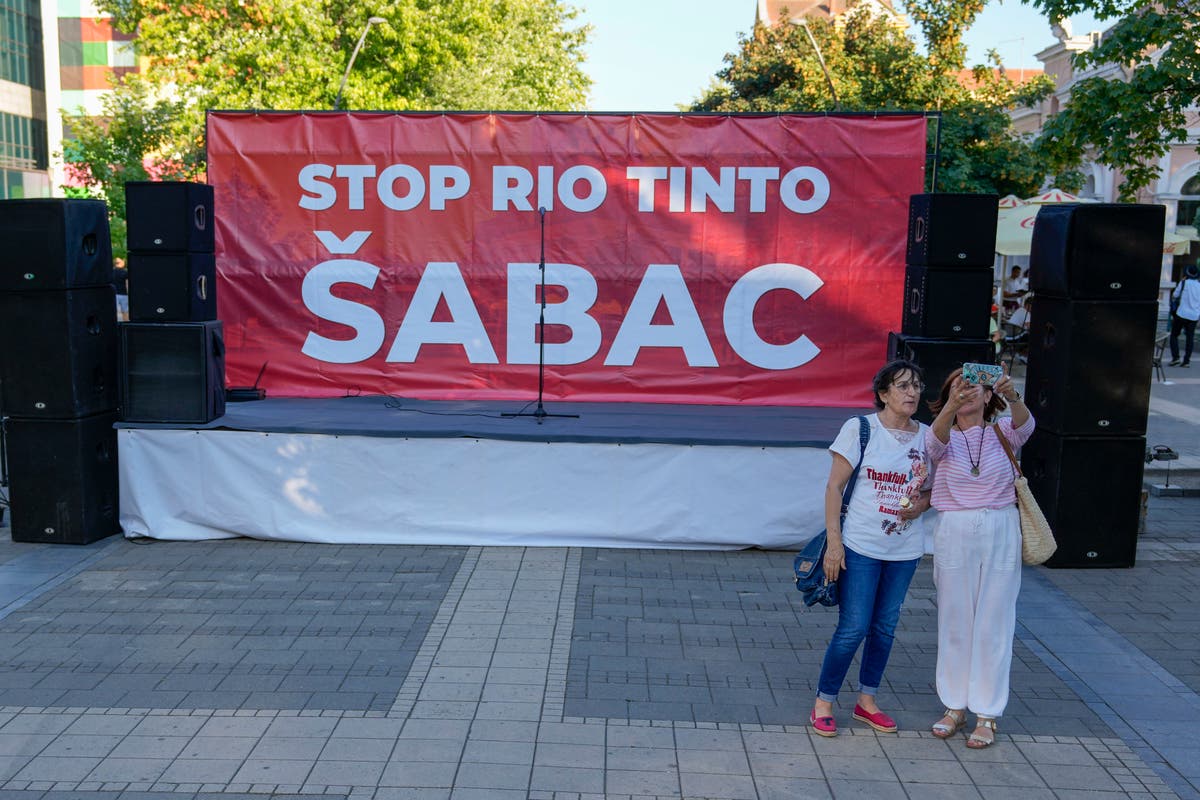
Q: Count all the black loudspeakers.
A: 12